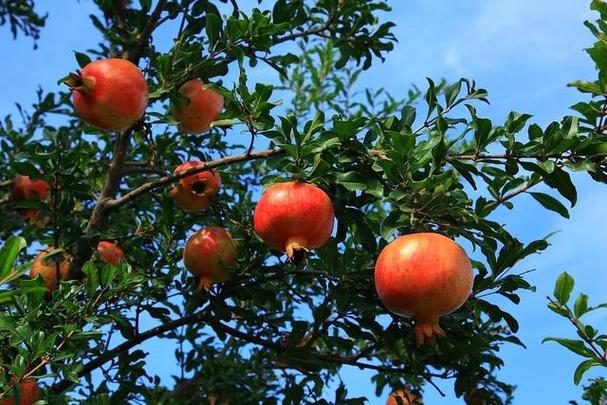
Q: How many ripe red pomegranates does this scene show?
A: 11